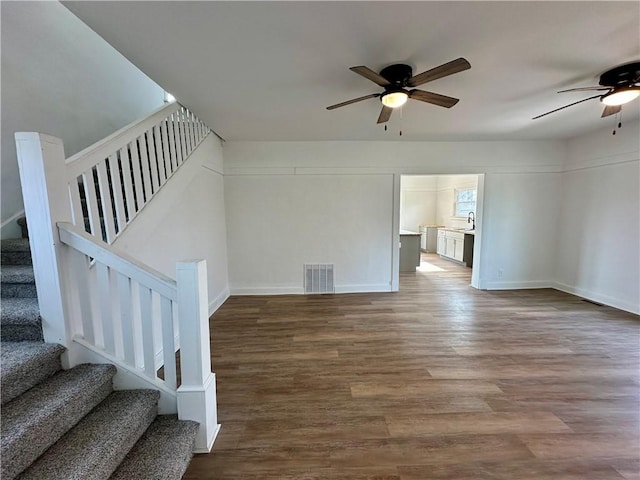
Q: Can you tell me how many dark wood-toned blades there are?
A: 8